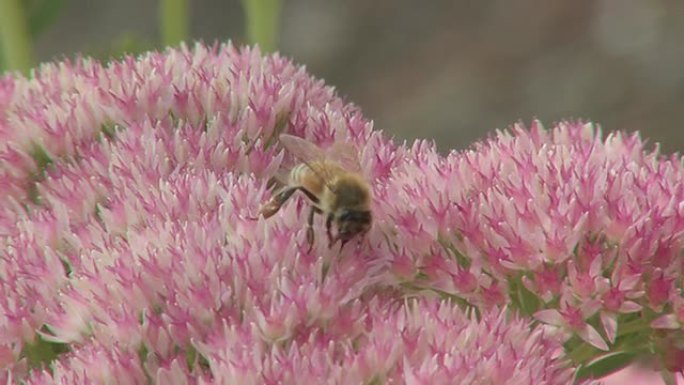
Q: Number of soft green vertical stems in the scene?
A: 3